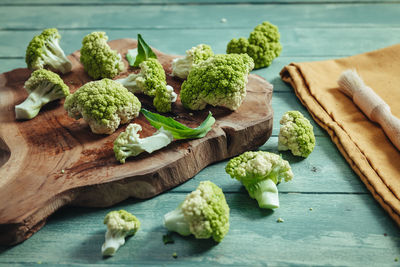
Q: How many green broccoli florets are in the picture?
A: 13